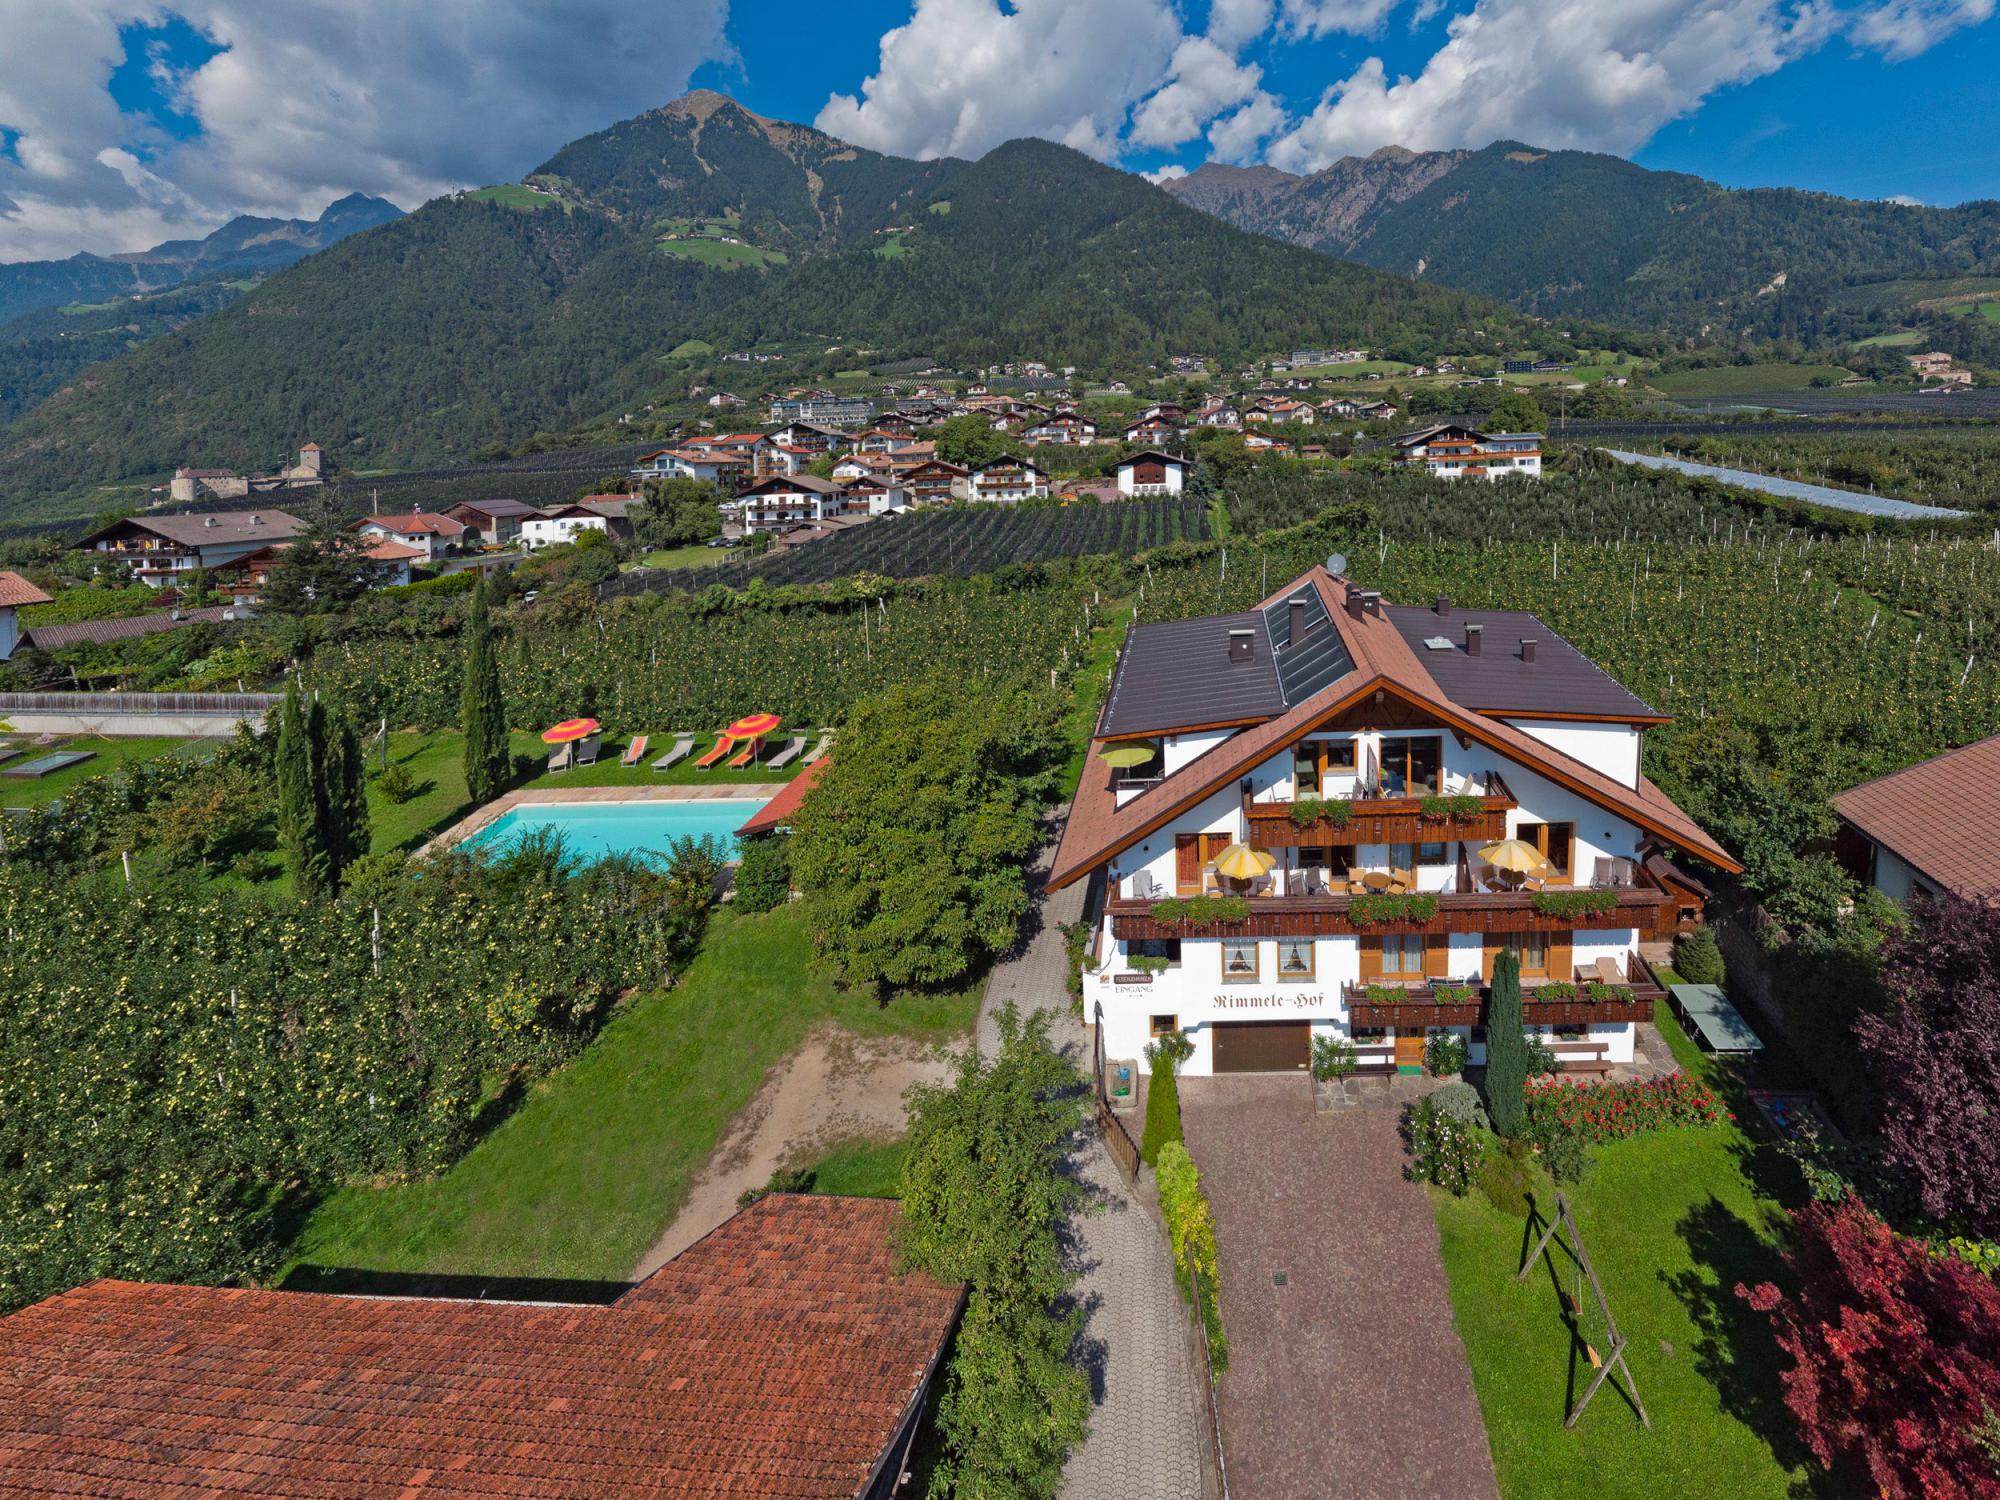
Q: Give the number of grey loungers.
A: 5